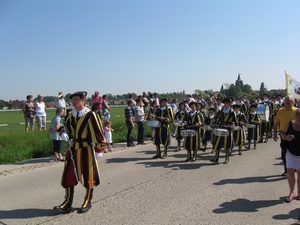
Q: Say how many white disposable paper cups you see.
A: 0